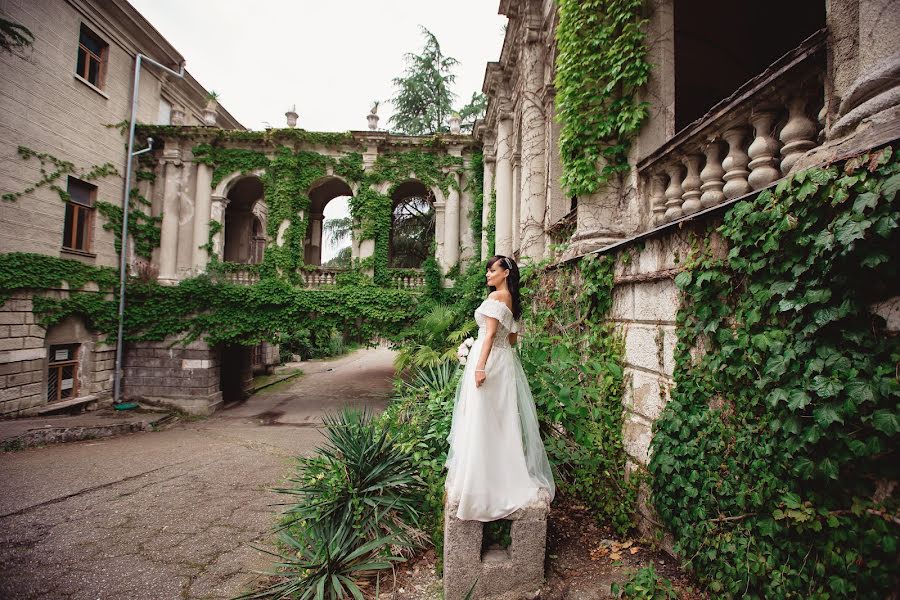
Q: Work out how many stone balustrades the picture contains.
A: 4